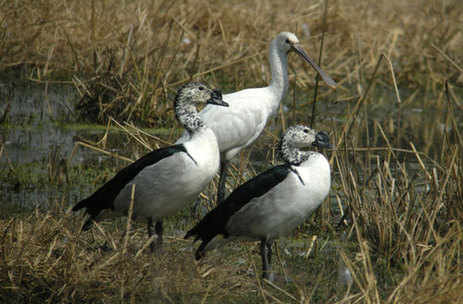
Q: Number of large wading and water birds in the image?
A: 3